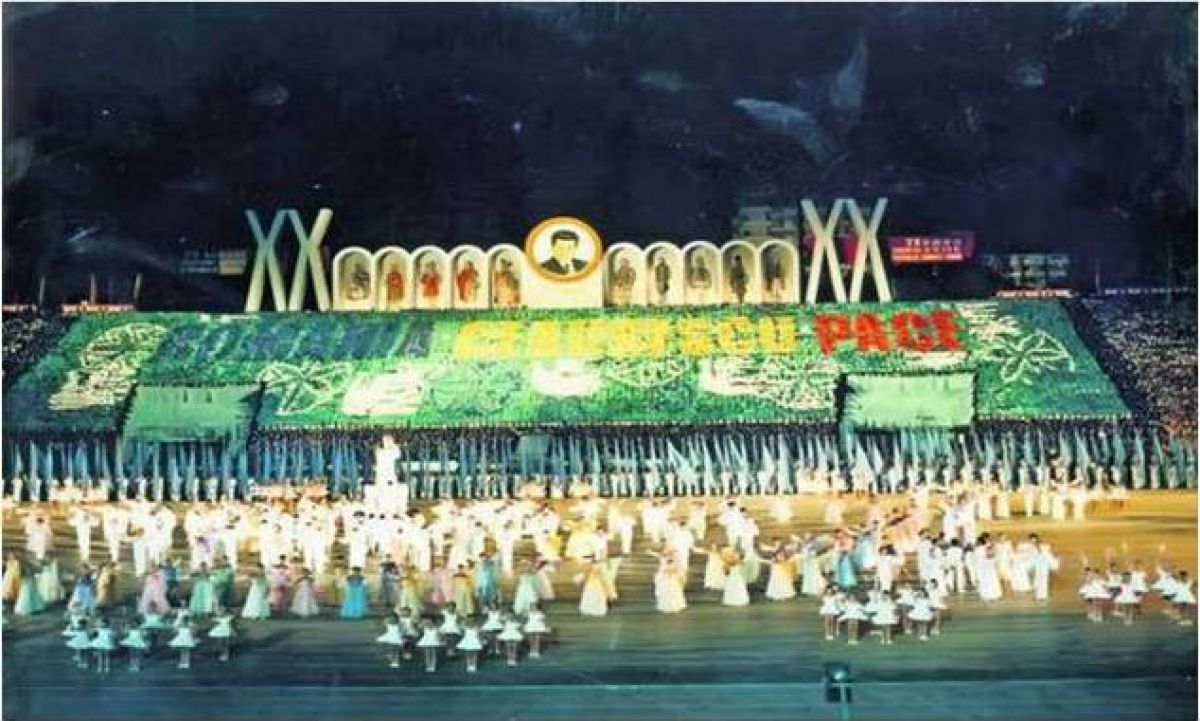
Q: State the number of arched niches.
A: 10